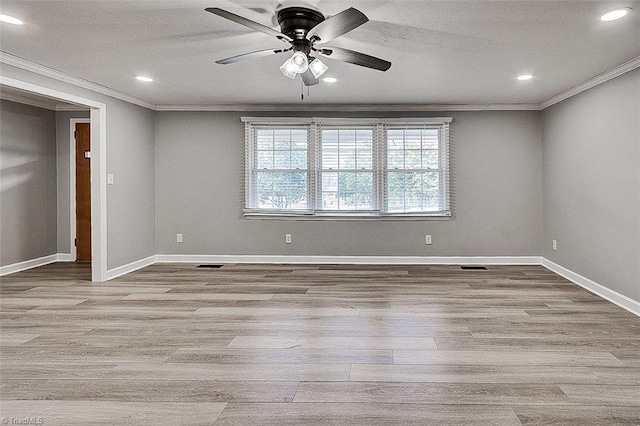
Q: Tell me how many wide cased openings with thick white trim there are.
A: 1